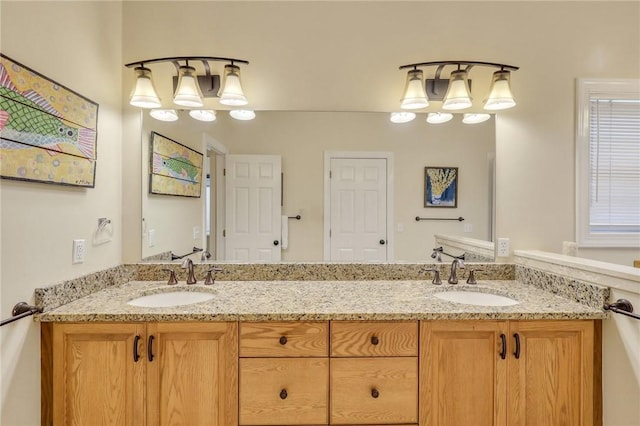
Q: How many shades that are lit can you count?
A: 6